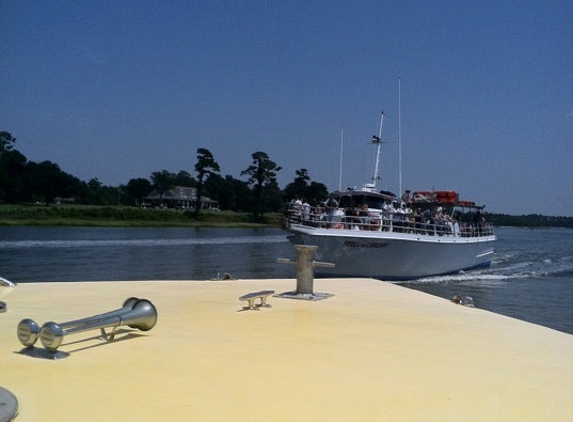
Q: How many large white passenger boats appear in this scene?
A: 1